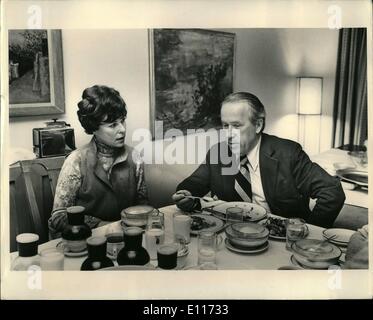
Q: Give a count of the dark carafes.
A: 3